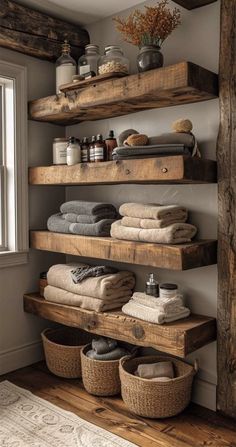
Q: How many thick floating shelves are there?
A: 4